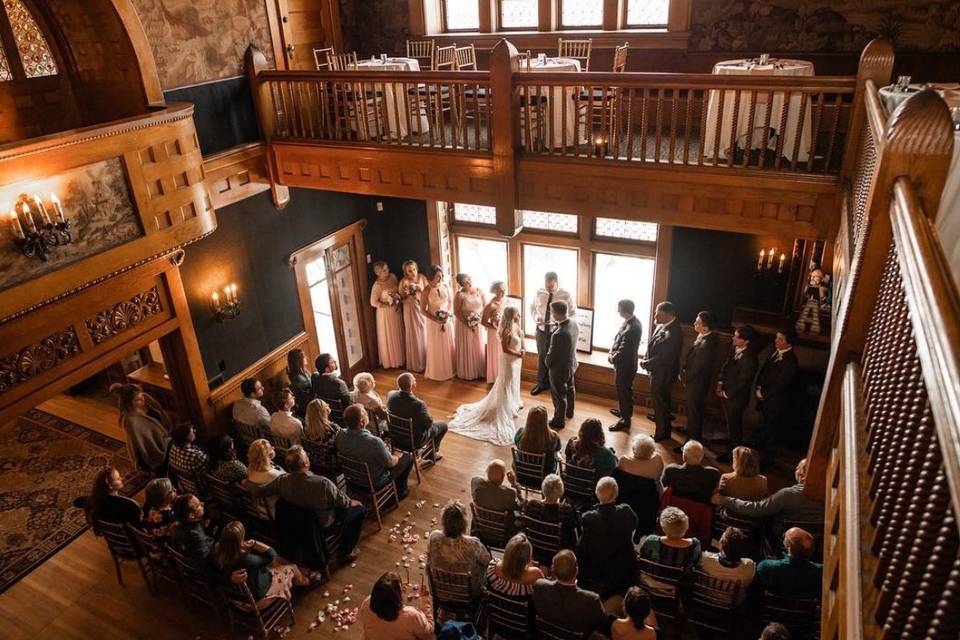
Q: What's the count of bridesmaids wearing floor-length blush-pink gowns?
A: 5